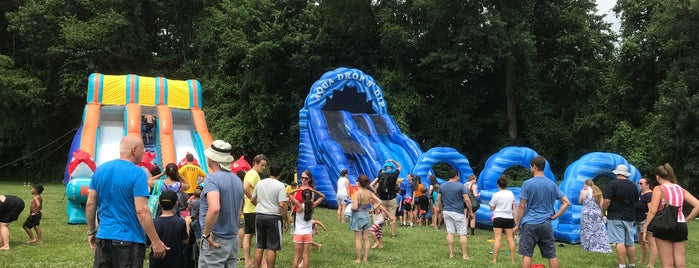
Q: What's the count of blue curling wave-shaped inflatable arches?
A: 3